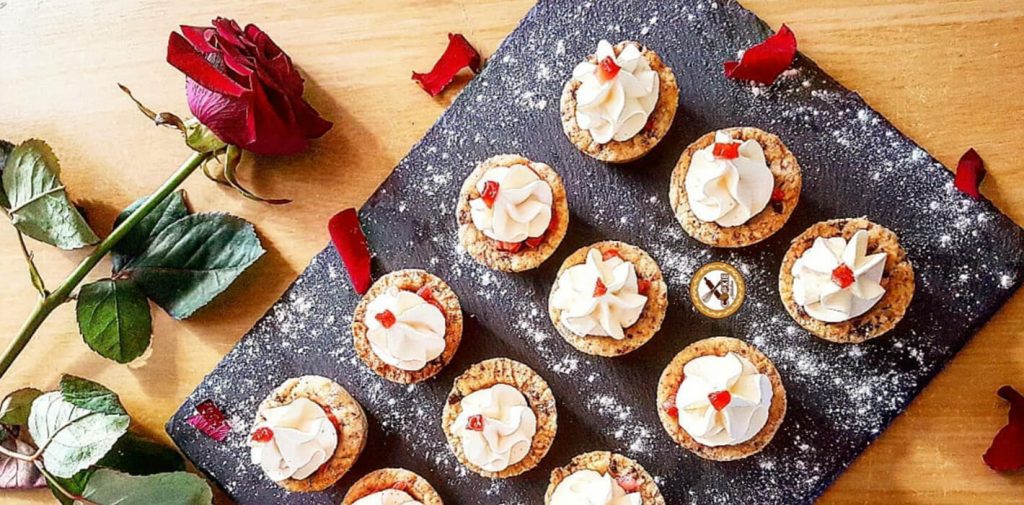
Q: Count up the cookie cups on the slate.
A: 11